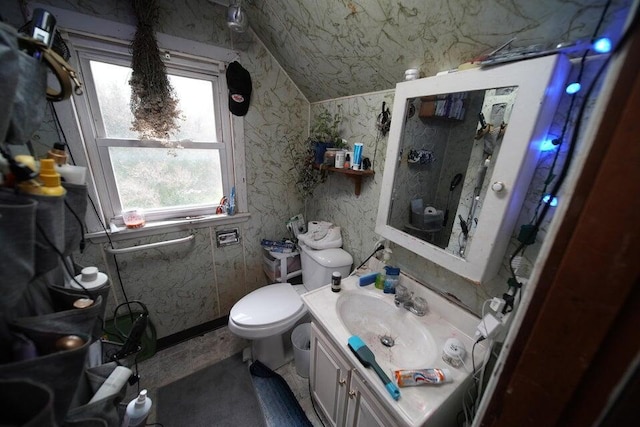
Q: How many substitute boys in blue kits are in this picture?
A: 0